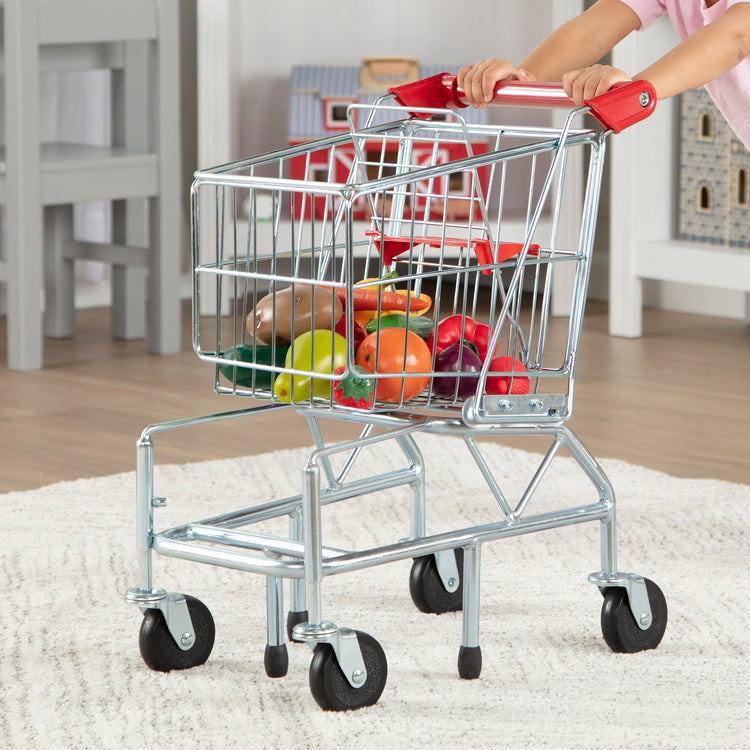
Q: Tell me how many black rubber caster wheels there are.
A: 4